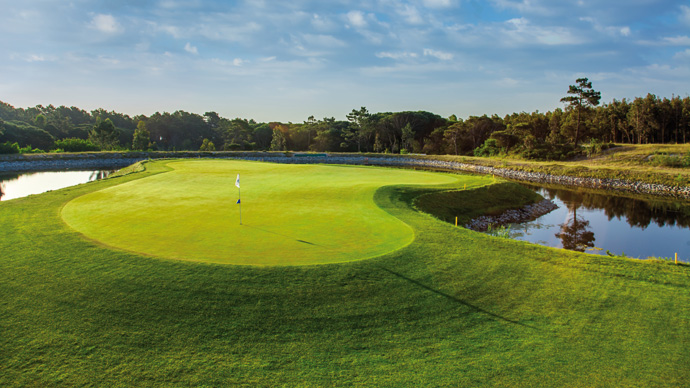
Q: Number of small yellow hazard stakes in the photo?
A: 4